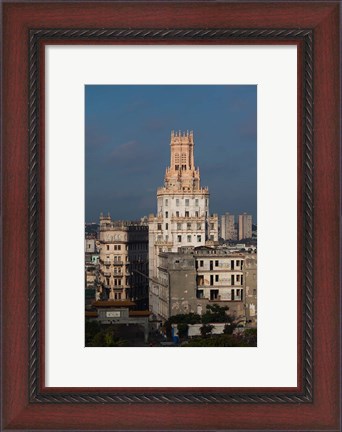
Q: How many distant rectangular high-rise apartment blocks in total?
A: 2